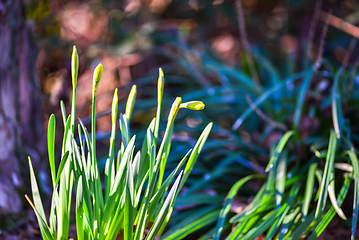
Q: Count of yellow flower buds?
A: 7